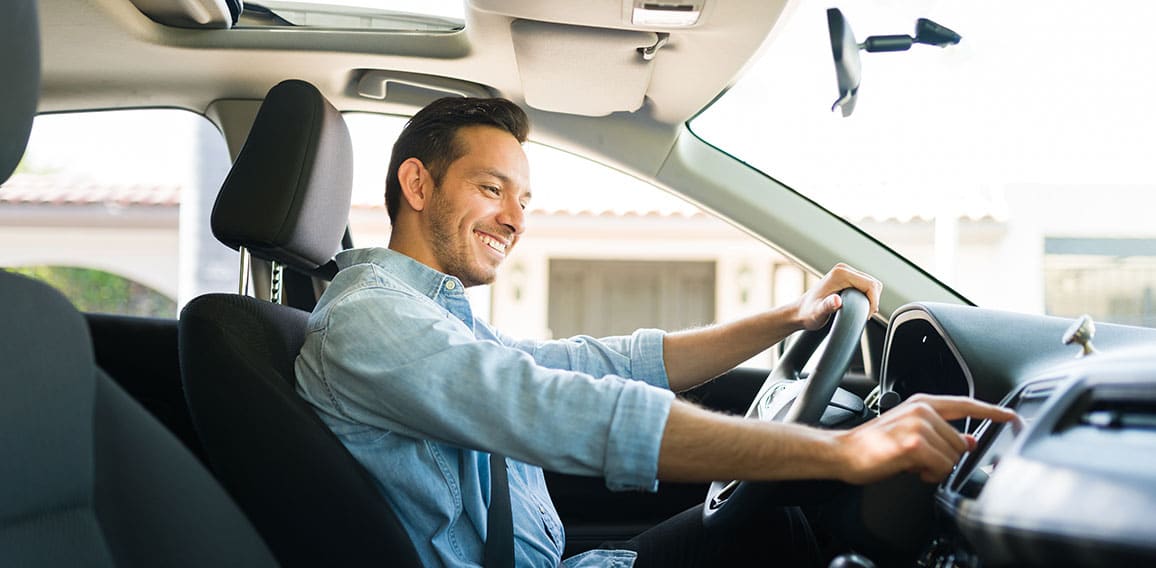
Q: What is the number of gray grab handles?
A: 1